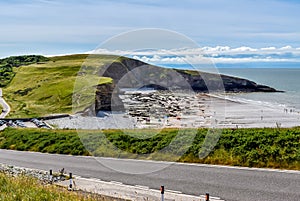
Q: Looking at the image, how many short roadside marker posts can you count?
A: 4